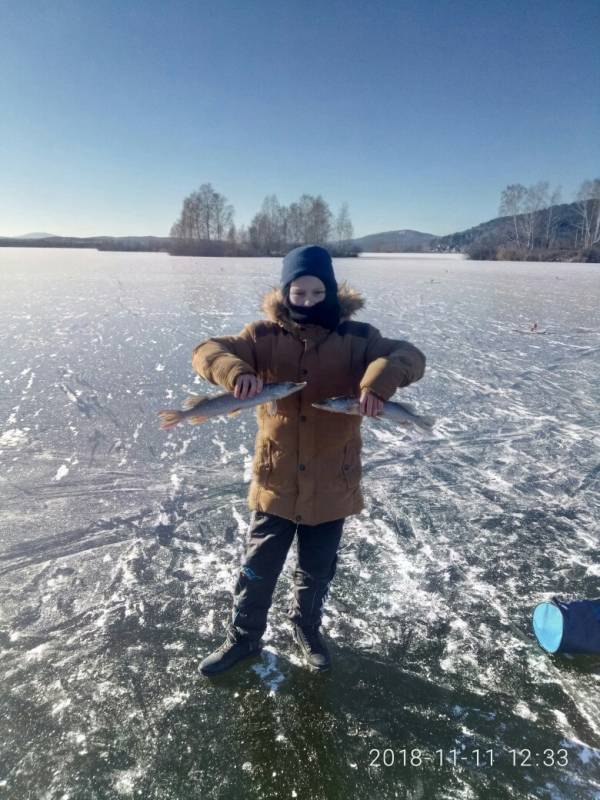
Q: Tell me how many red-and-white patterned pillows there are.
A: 0